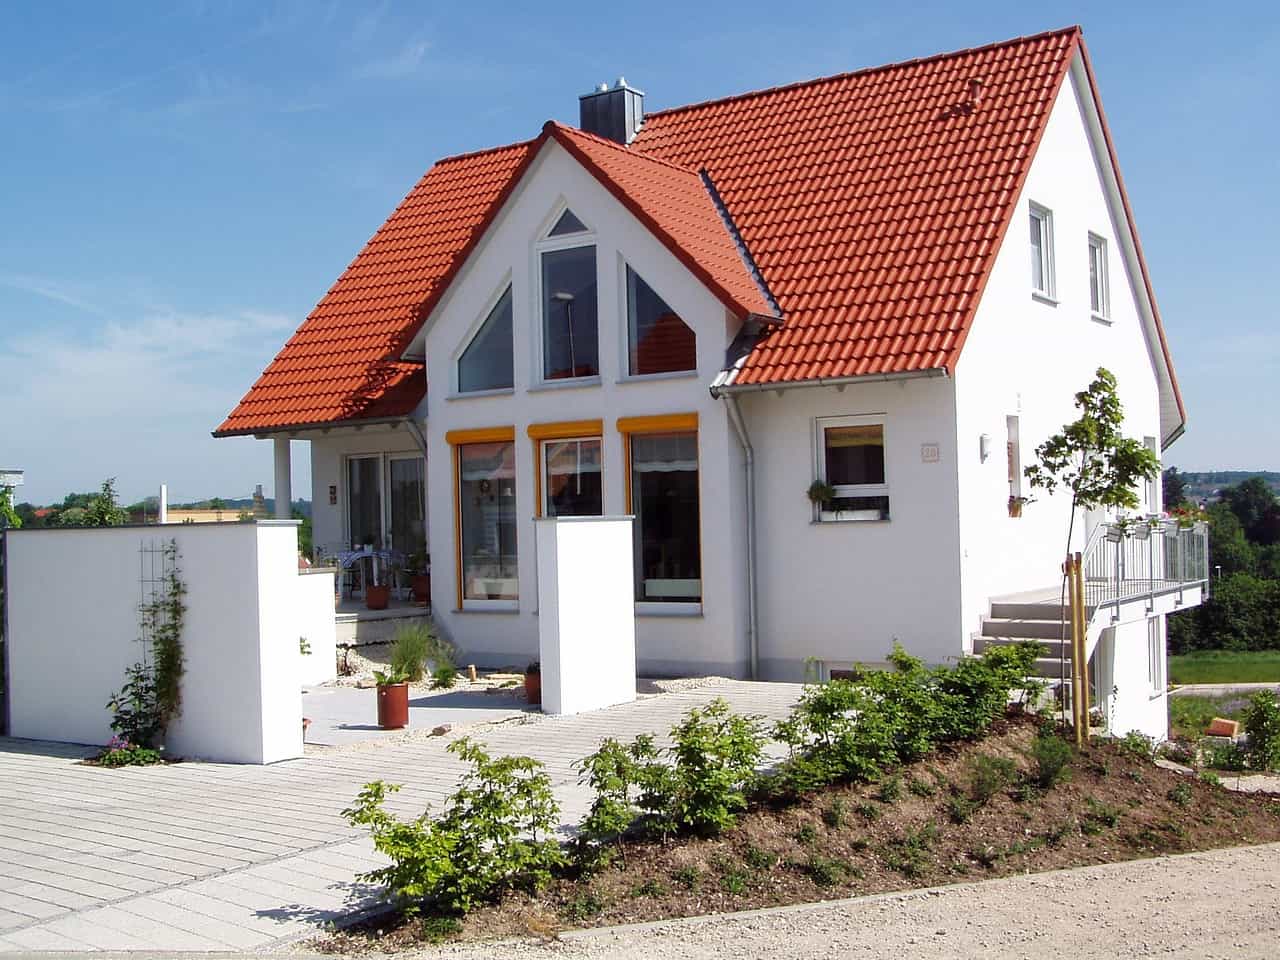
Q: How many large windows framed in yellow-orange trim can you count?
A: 3